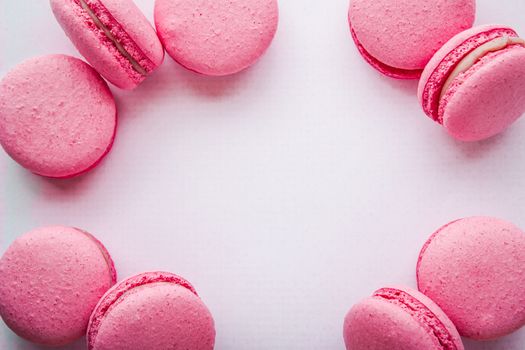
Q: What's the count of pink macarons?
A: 9